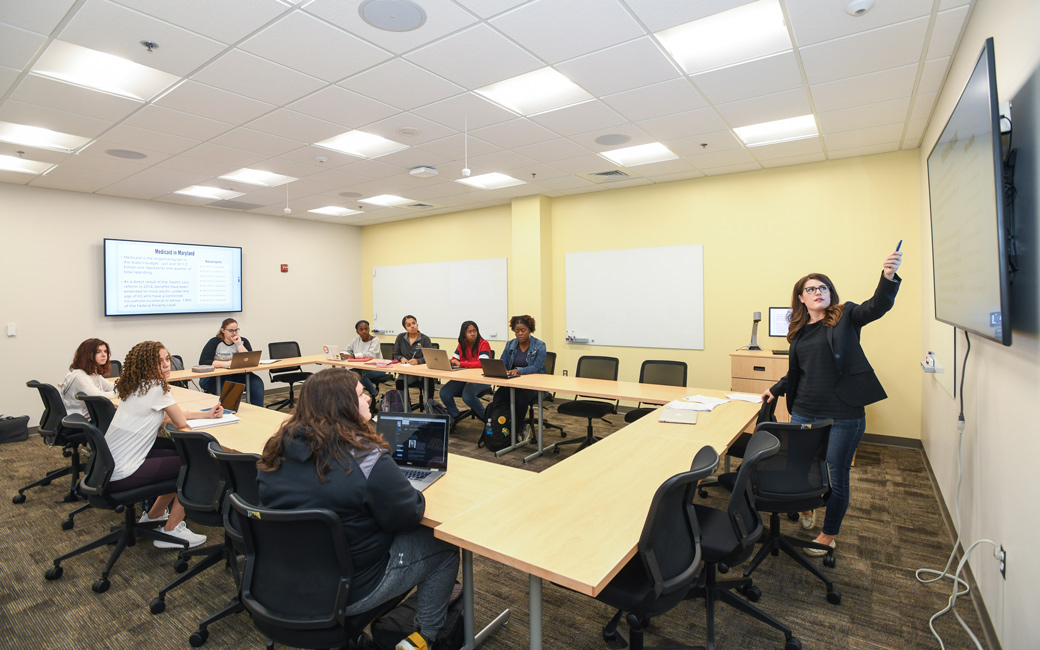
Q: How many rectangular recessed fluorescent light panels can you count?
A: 13